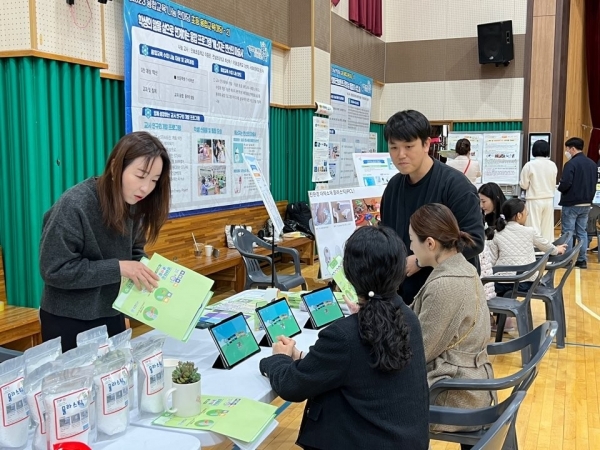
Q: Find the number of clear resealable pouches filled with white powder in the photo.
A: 9